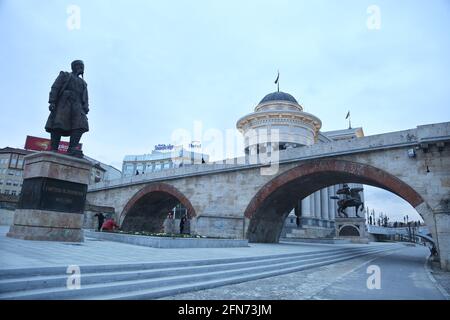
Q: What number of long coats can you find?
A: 1